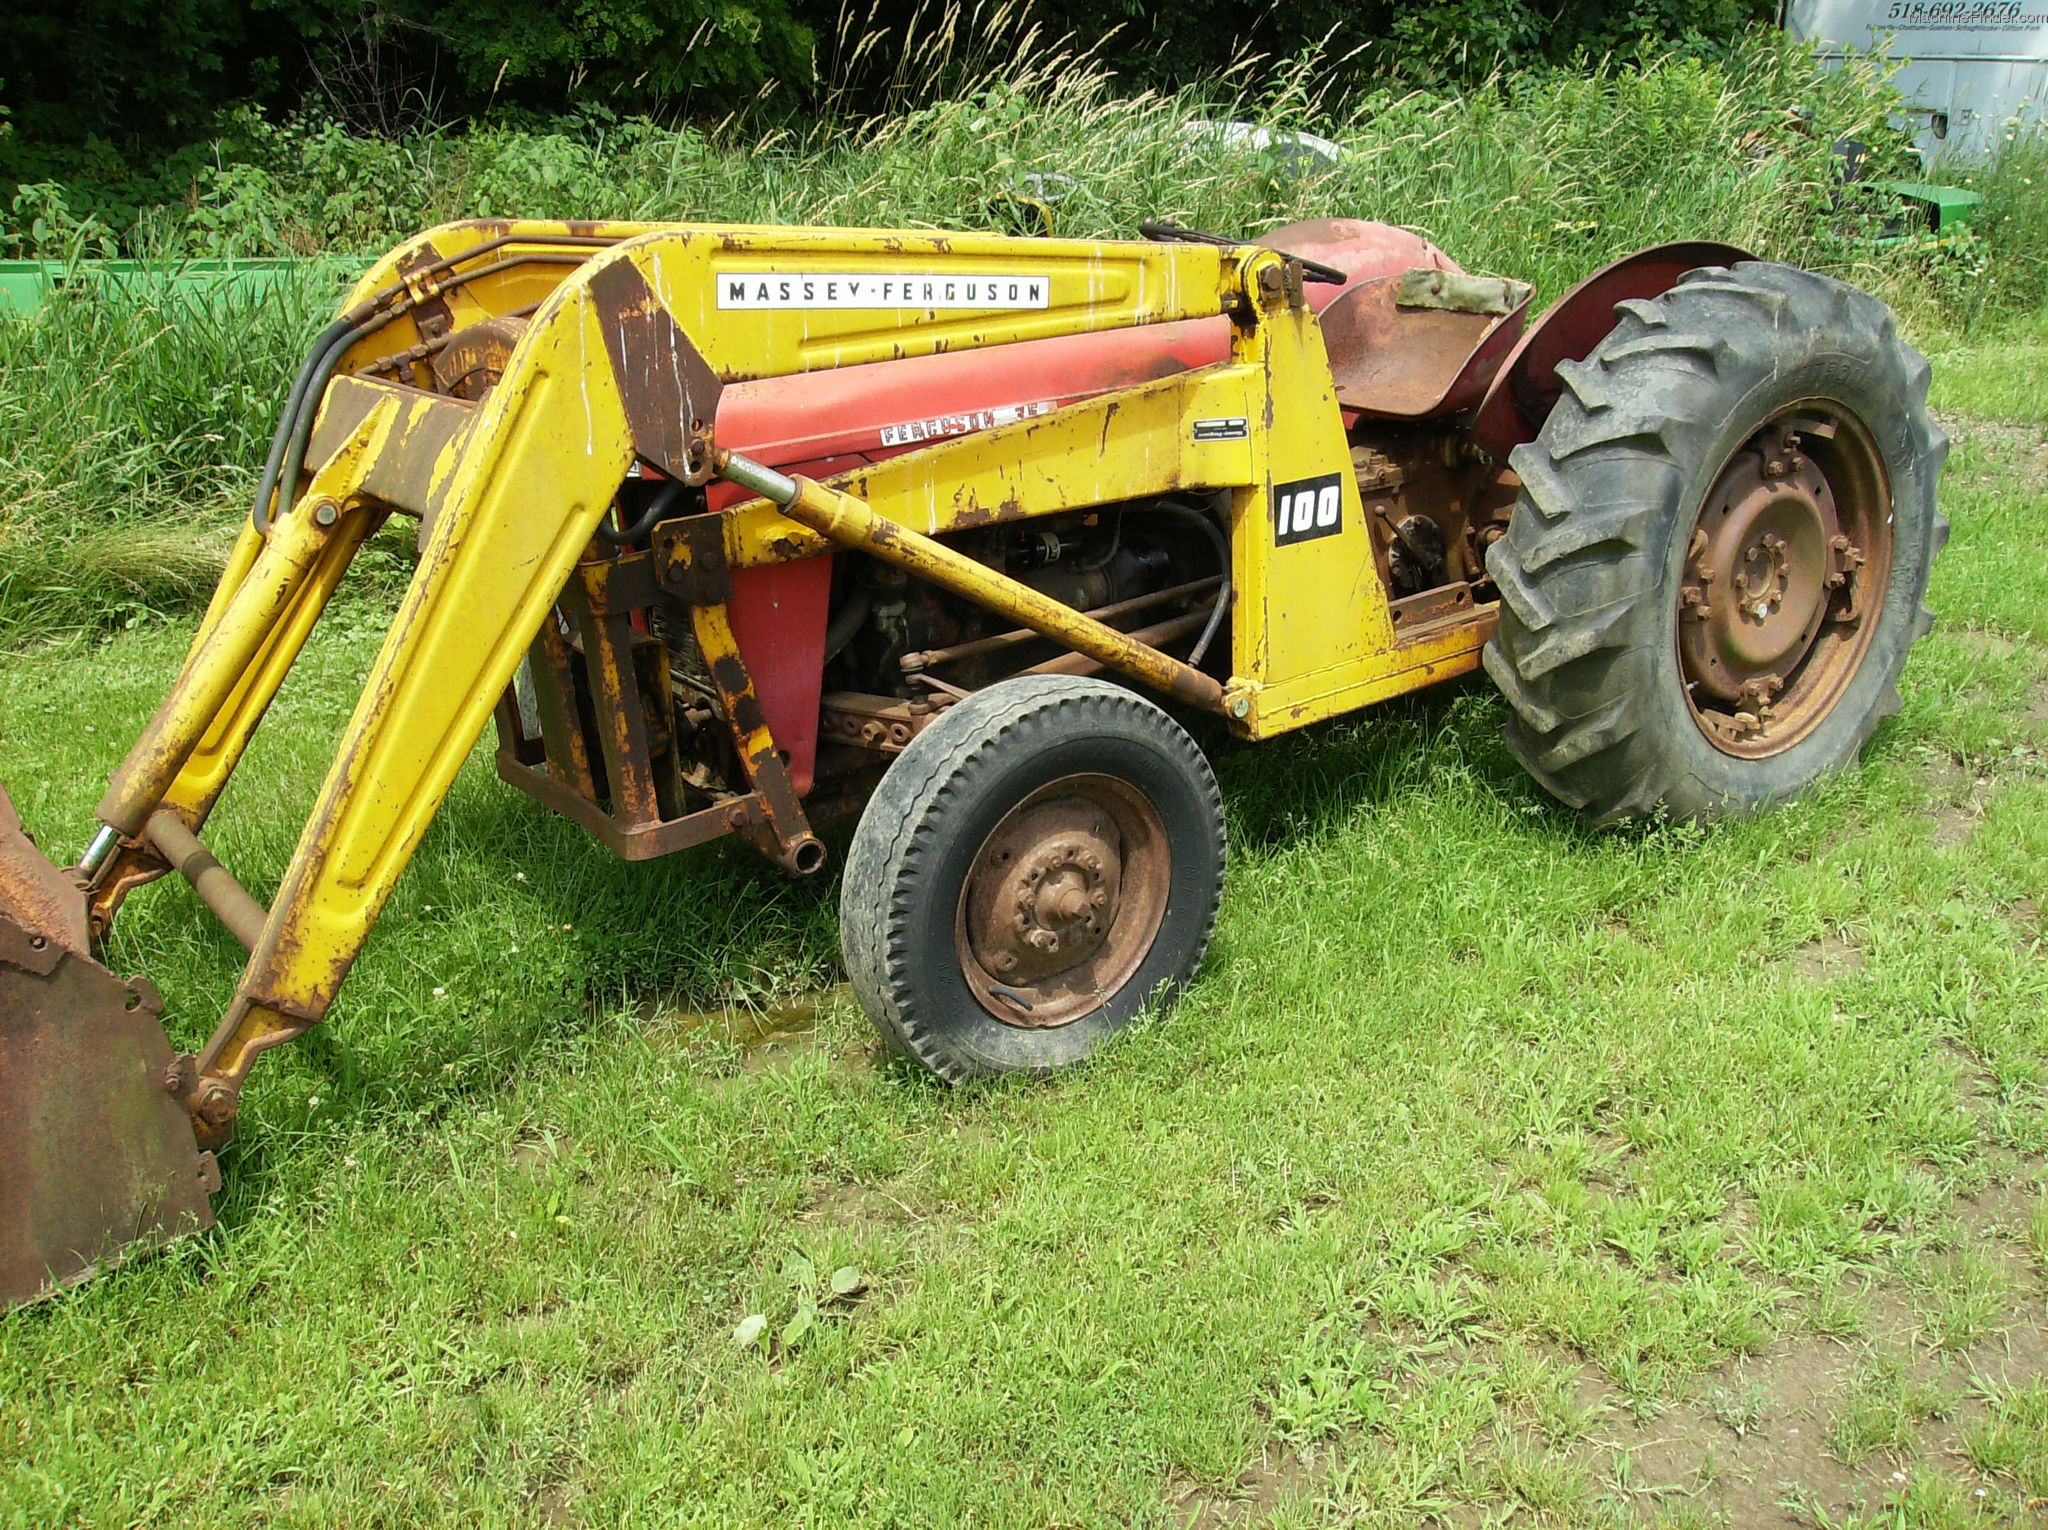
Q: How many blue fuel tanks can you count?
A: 0